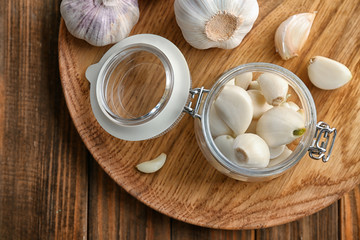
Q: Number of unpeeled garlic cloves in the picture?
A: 1